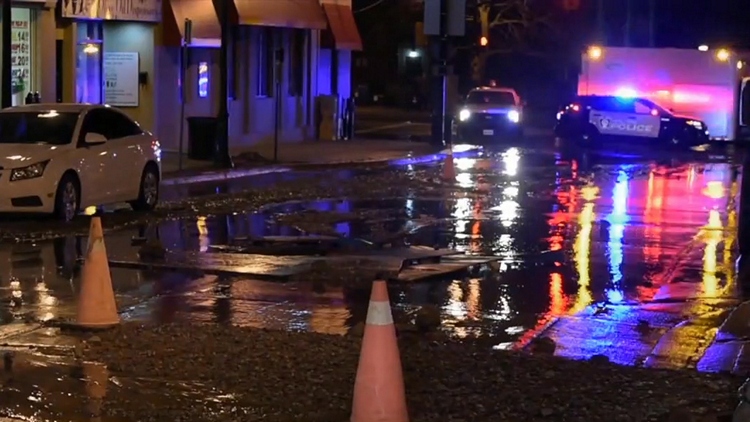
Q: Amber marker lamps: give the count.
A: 2